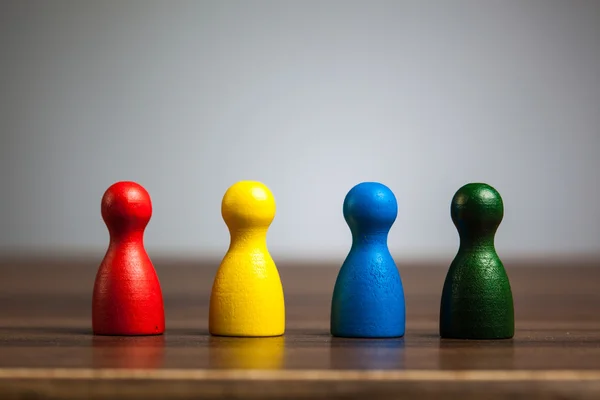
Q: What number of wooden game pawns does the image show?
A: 4